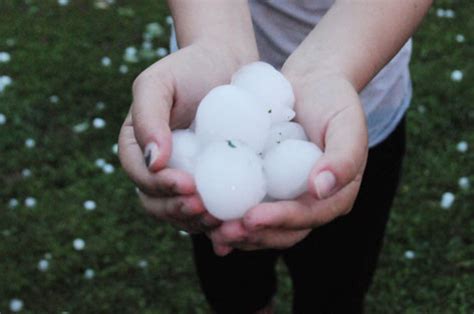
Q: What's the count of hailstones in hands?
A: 6